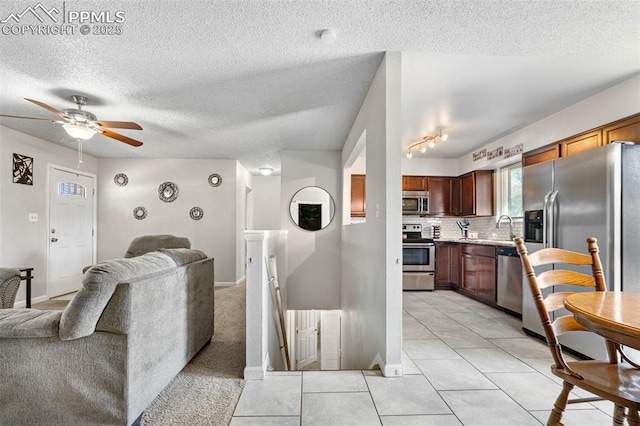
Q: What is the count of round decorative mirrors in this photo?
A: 6